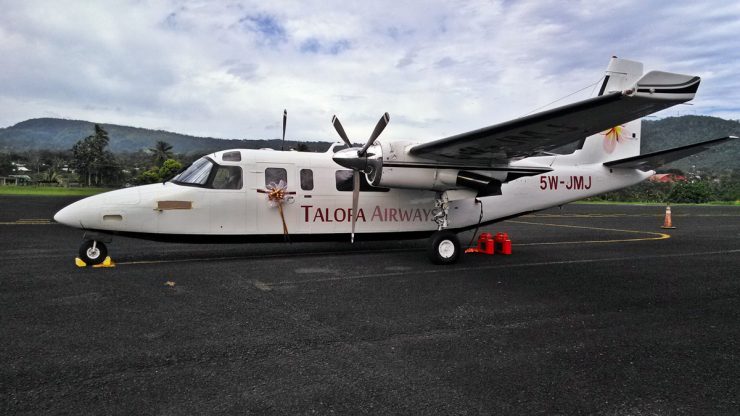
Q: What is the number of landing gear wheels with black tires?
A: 2